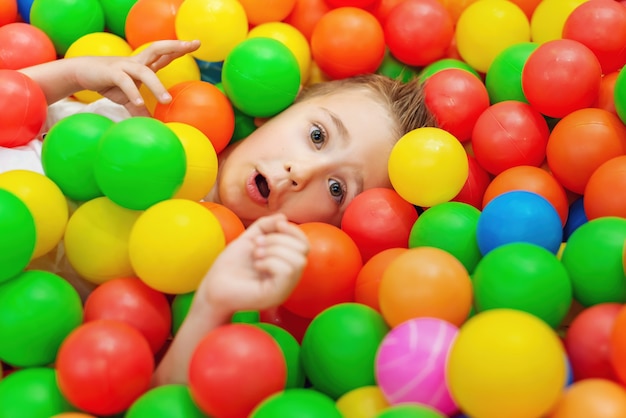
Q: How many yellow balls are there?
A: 13